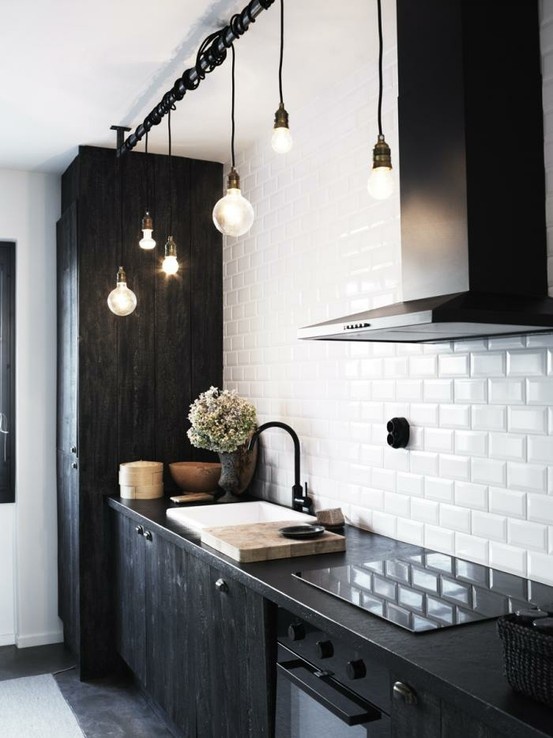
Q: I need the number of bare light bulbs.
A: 6